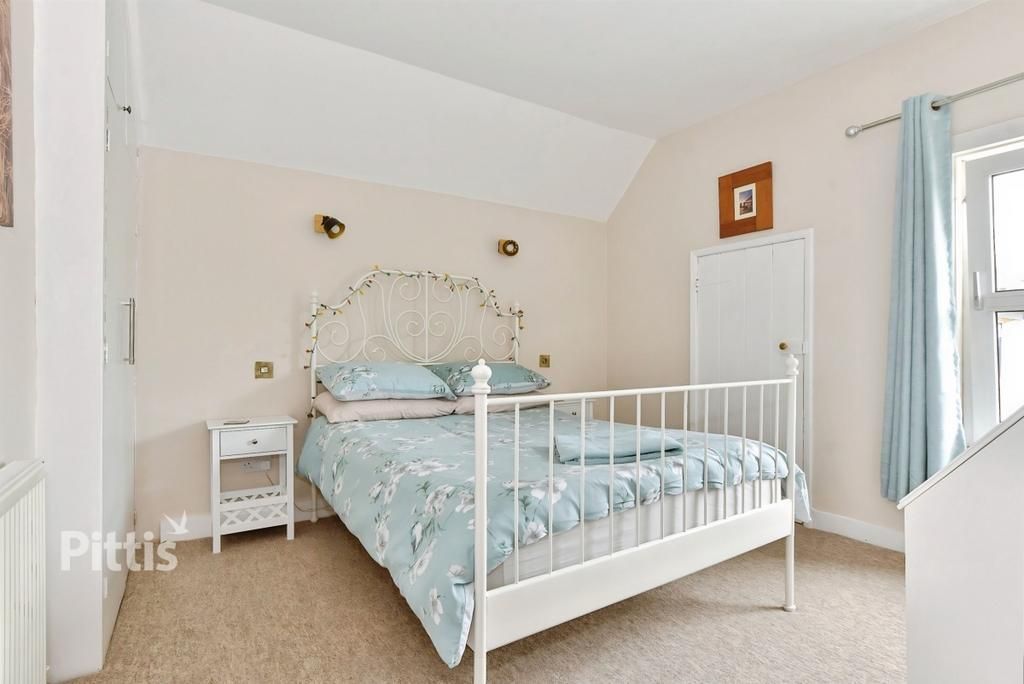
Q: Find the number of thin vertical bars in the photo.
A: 12